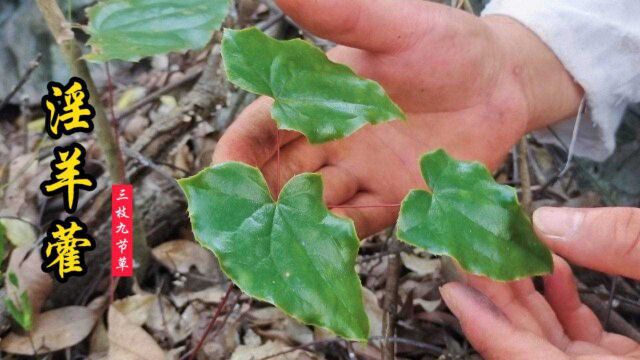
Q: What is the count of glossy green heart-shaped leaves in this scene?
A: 3